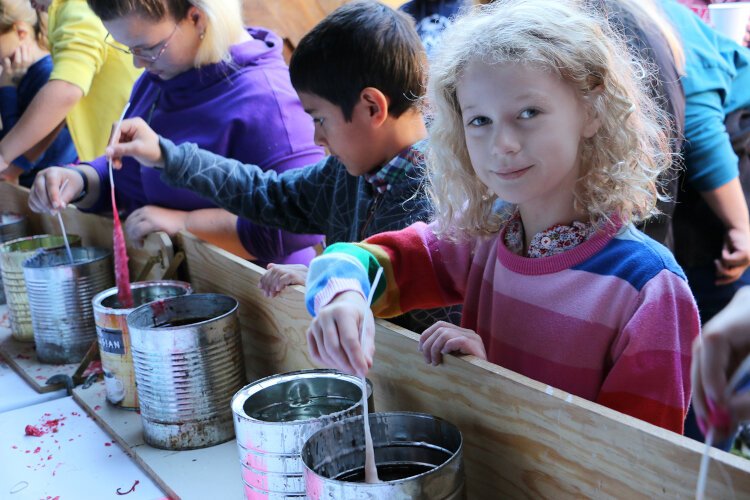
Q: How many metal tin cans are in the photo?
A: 7